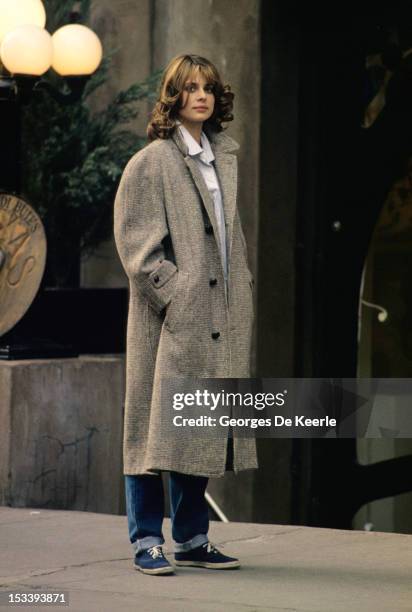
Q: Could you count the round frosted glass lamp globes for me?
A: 3